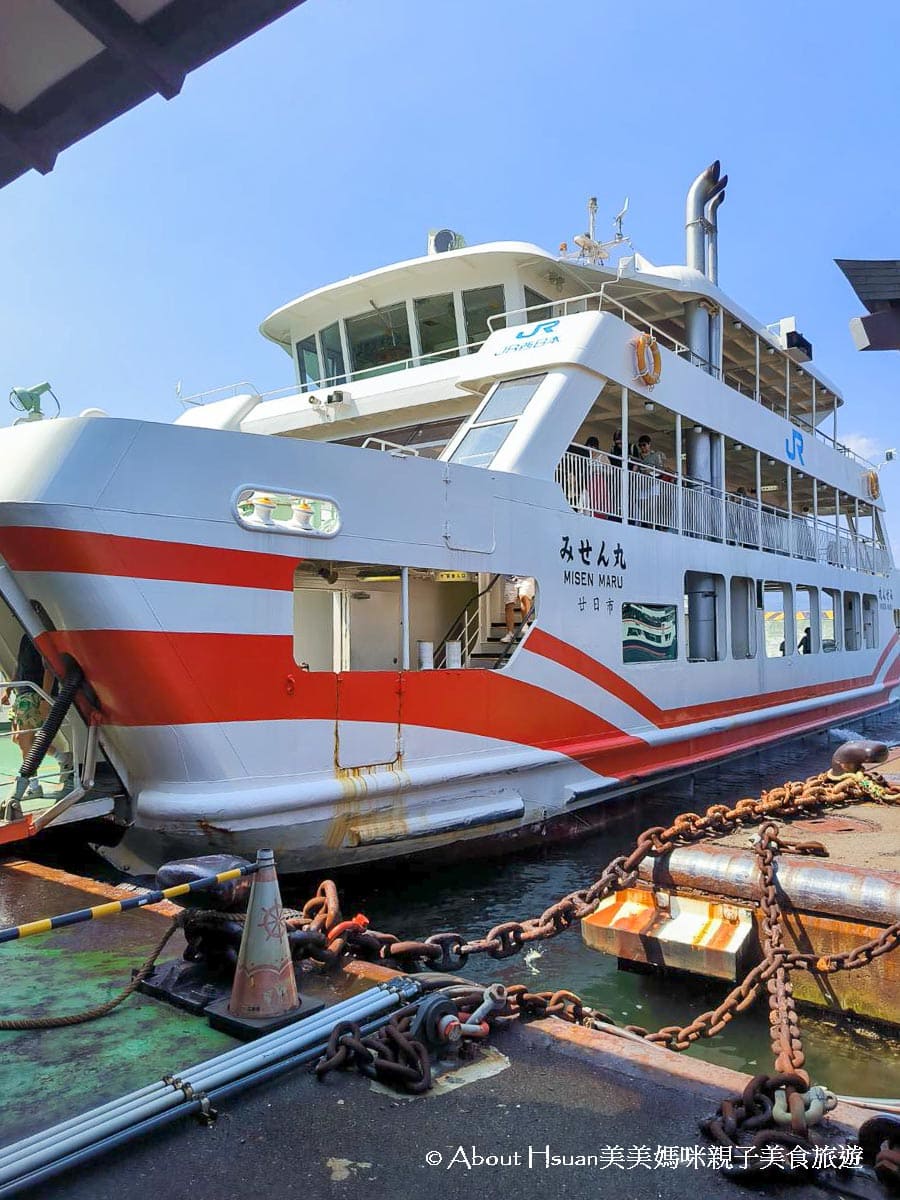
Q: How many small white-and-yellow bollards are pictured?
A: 2